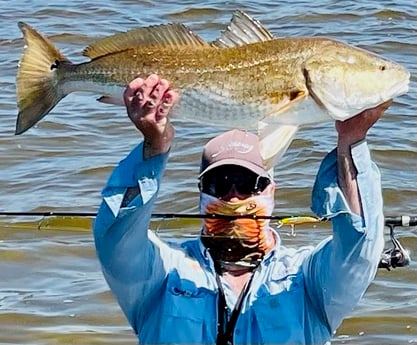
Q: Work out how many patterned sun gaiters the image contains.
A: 1